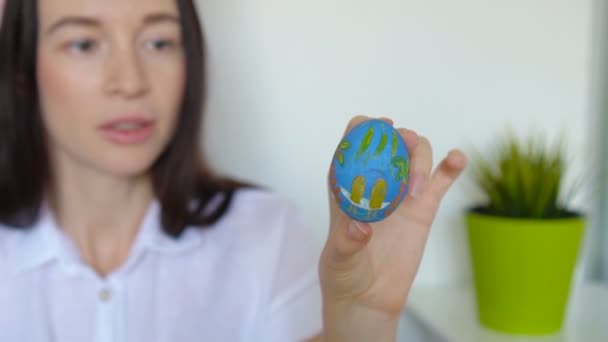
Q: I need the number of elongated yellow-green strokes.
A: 3